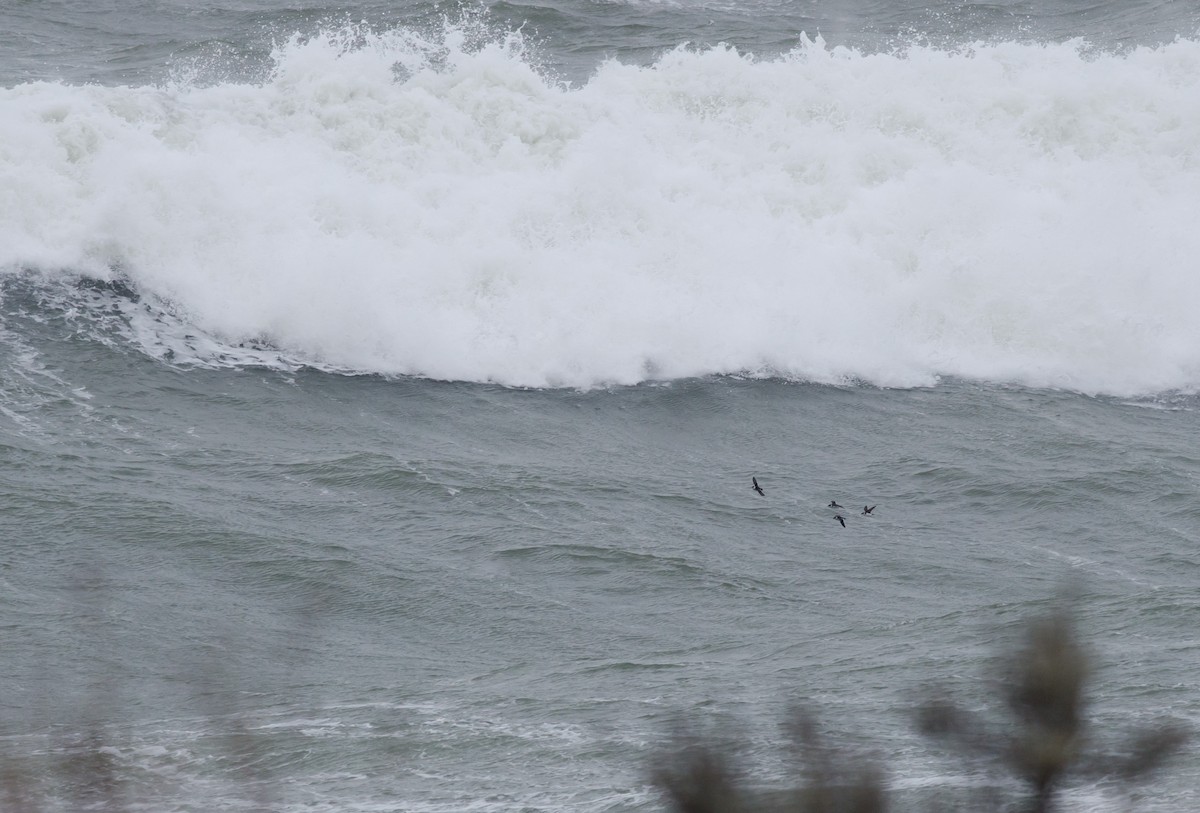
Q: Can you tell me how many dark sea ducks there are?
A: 4